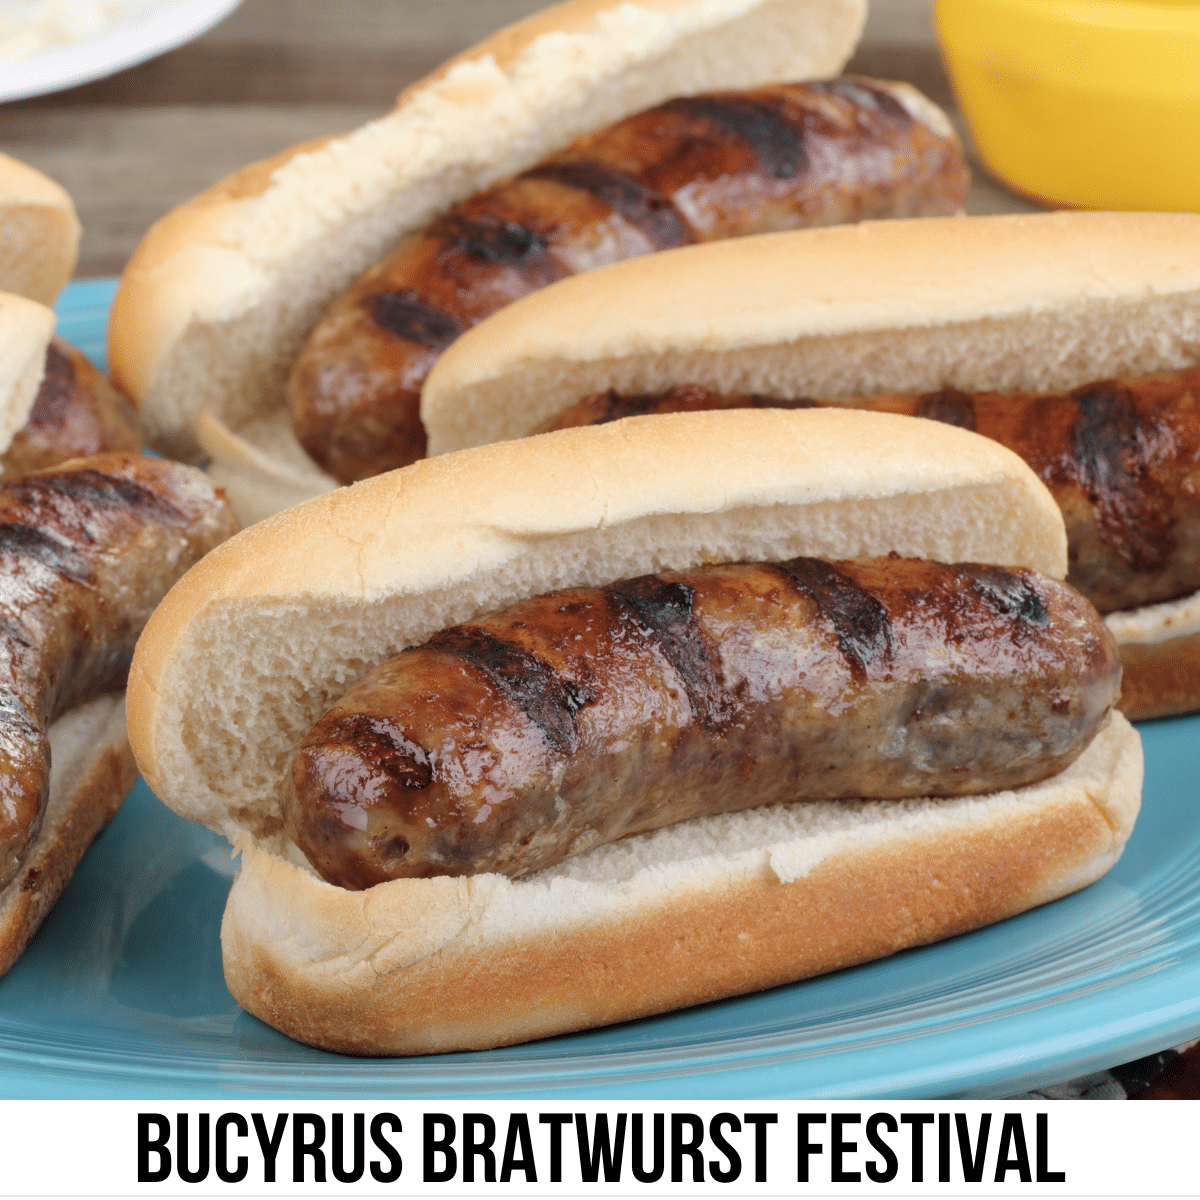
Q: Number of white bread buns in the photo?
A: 5